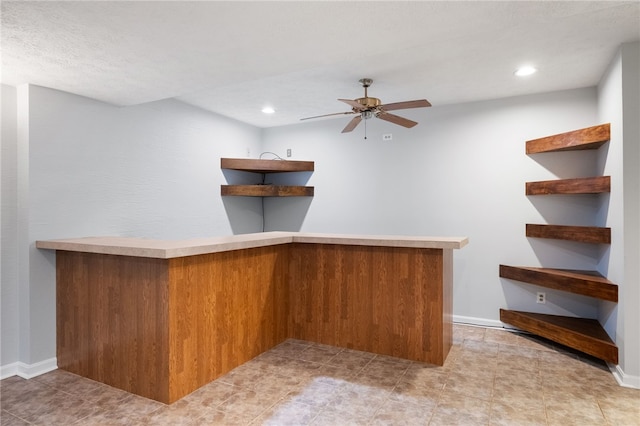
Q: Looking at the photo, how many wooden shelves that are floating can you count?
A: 7